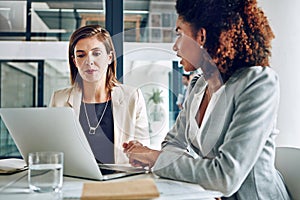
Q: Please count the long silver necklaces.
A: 1